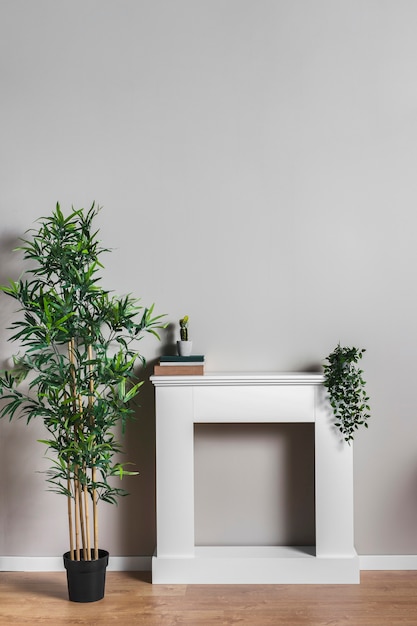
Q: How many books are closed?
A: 3